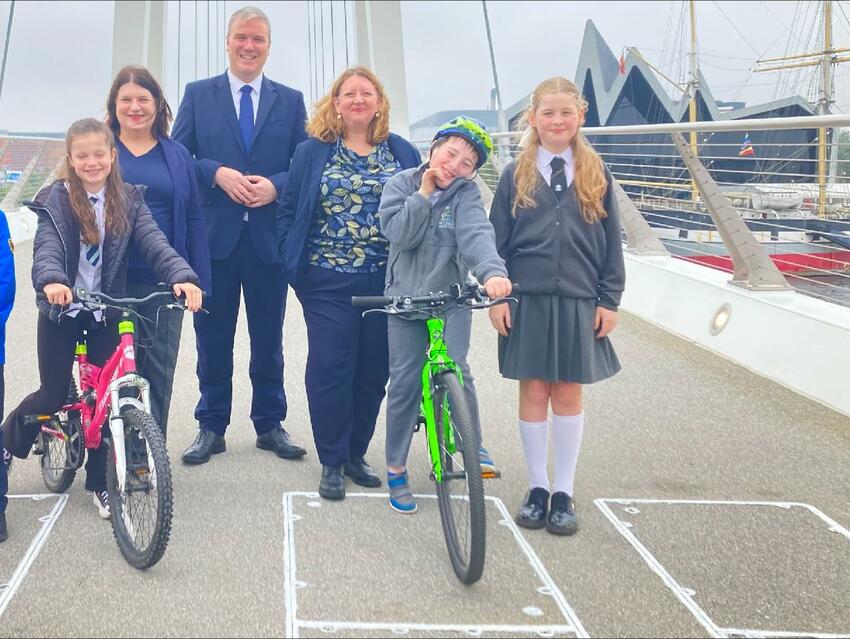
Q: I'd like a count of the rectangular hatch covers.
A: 3